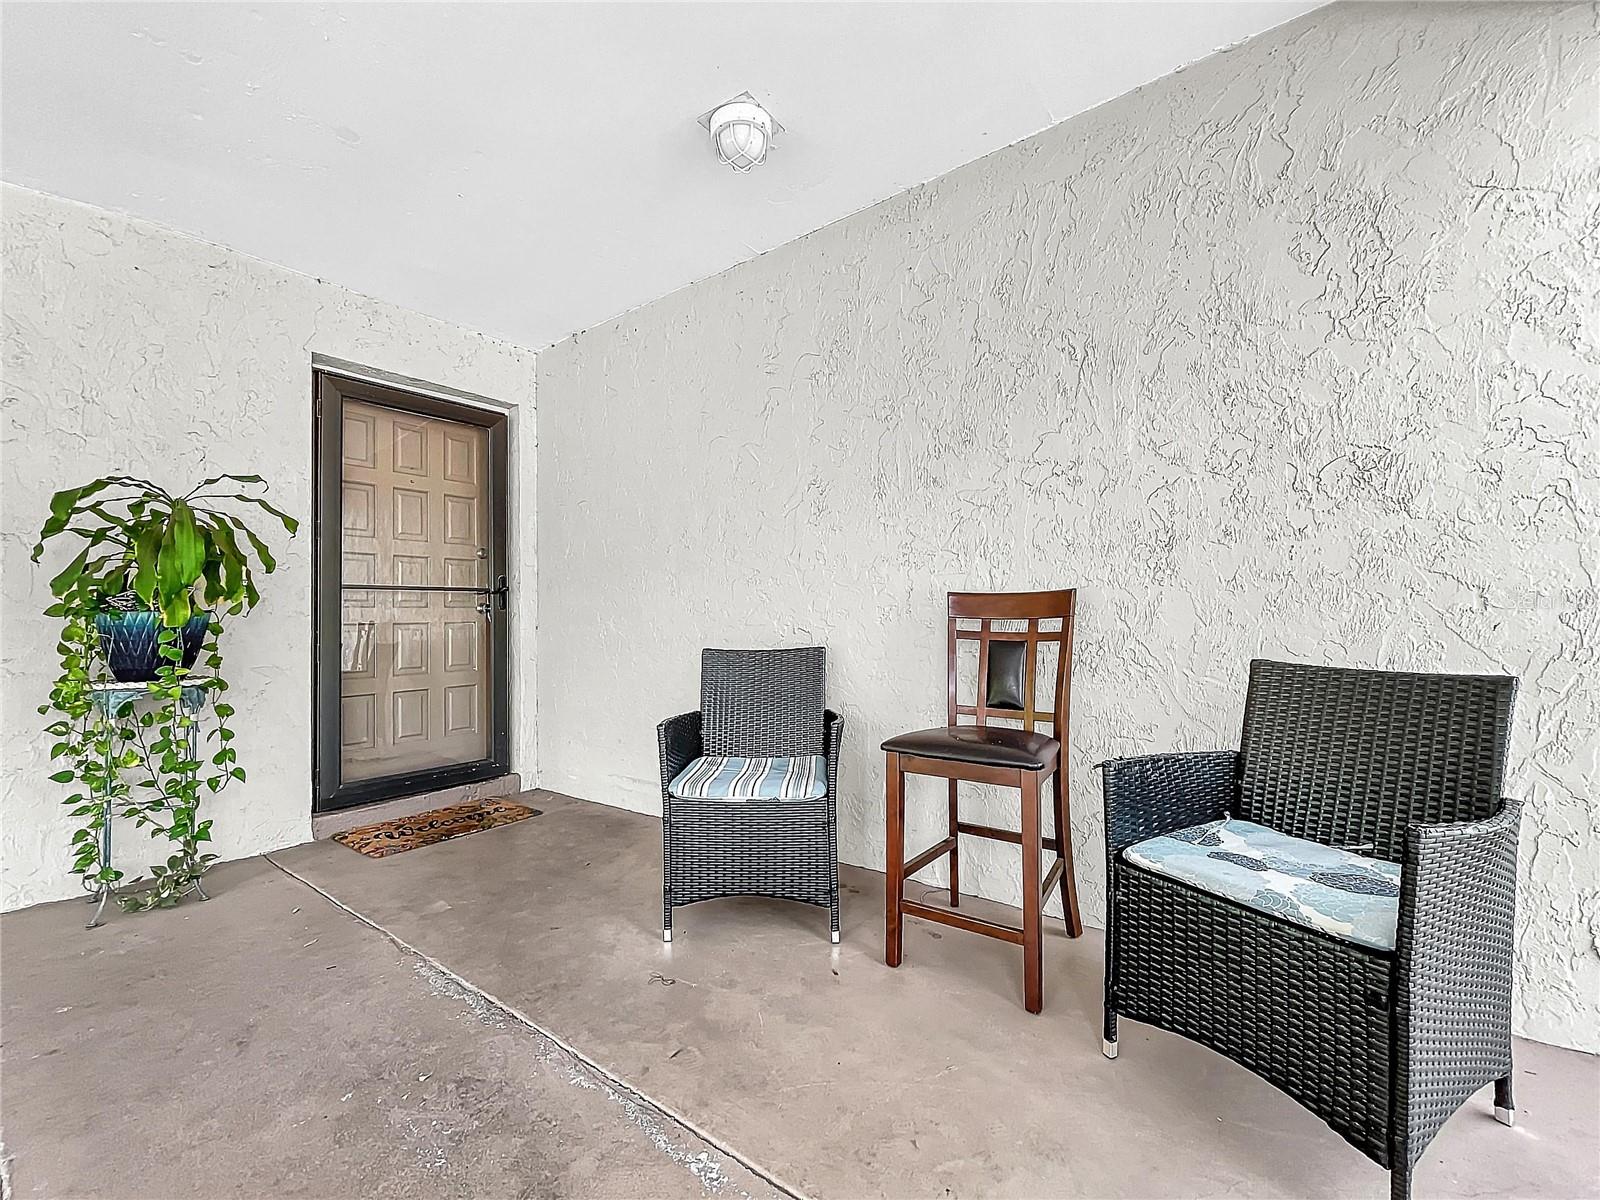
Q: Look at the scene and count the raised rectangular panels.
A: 15